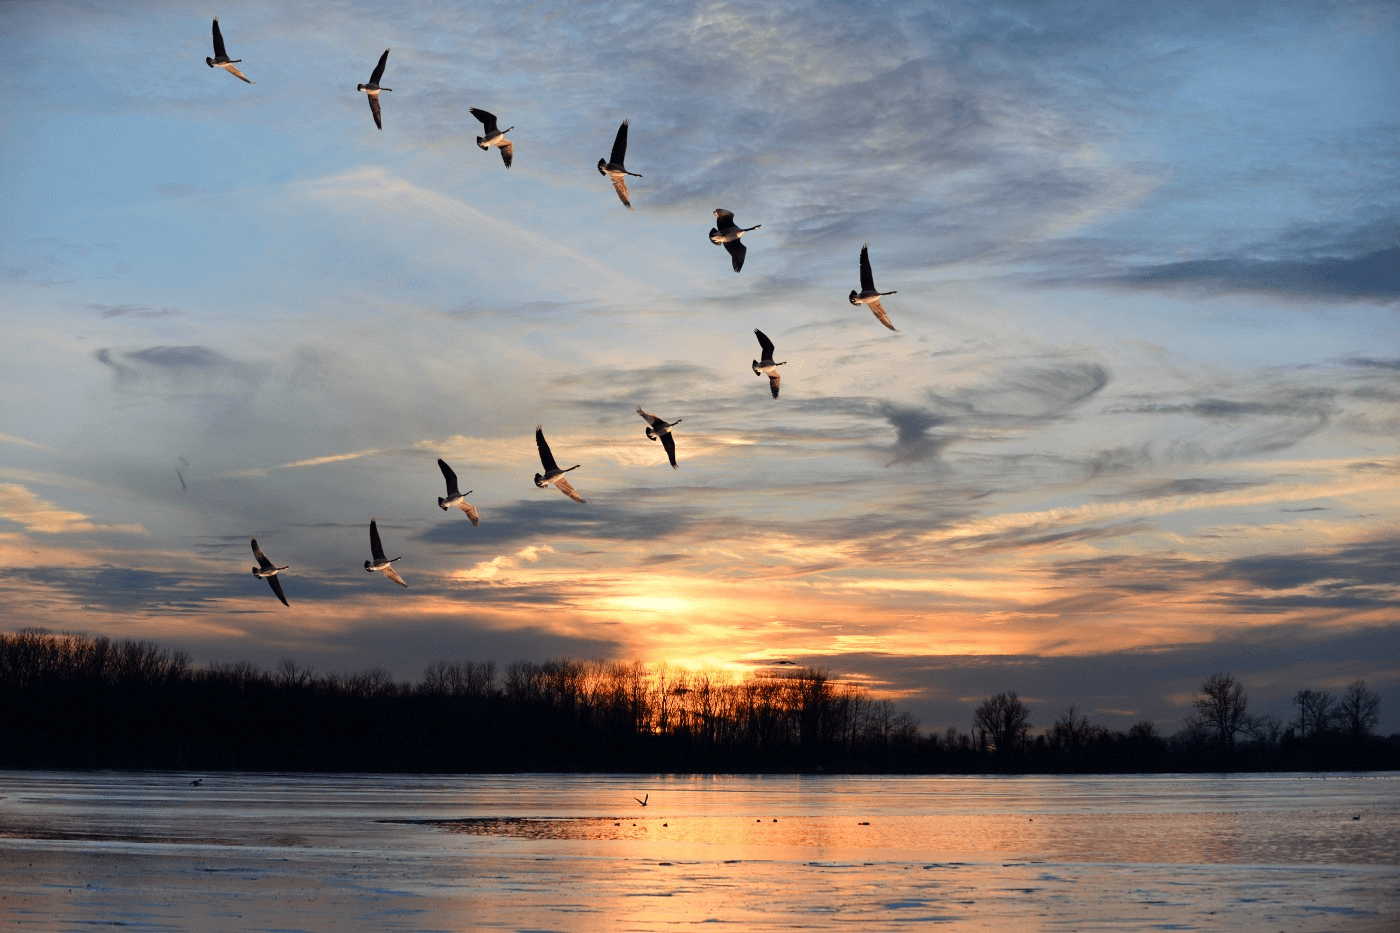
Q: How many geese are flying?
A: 12